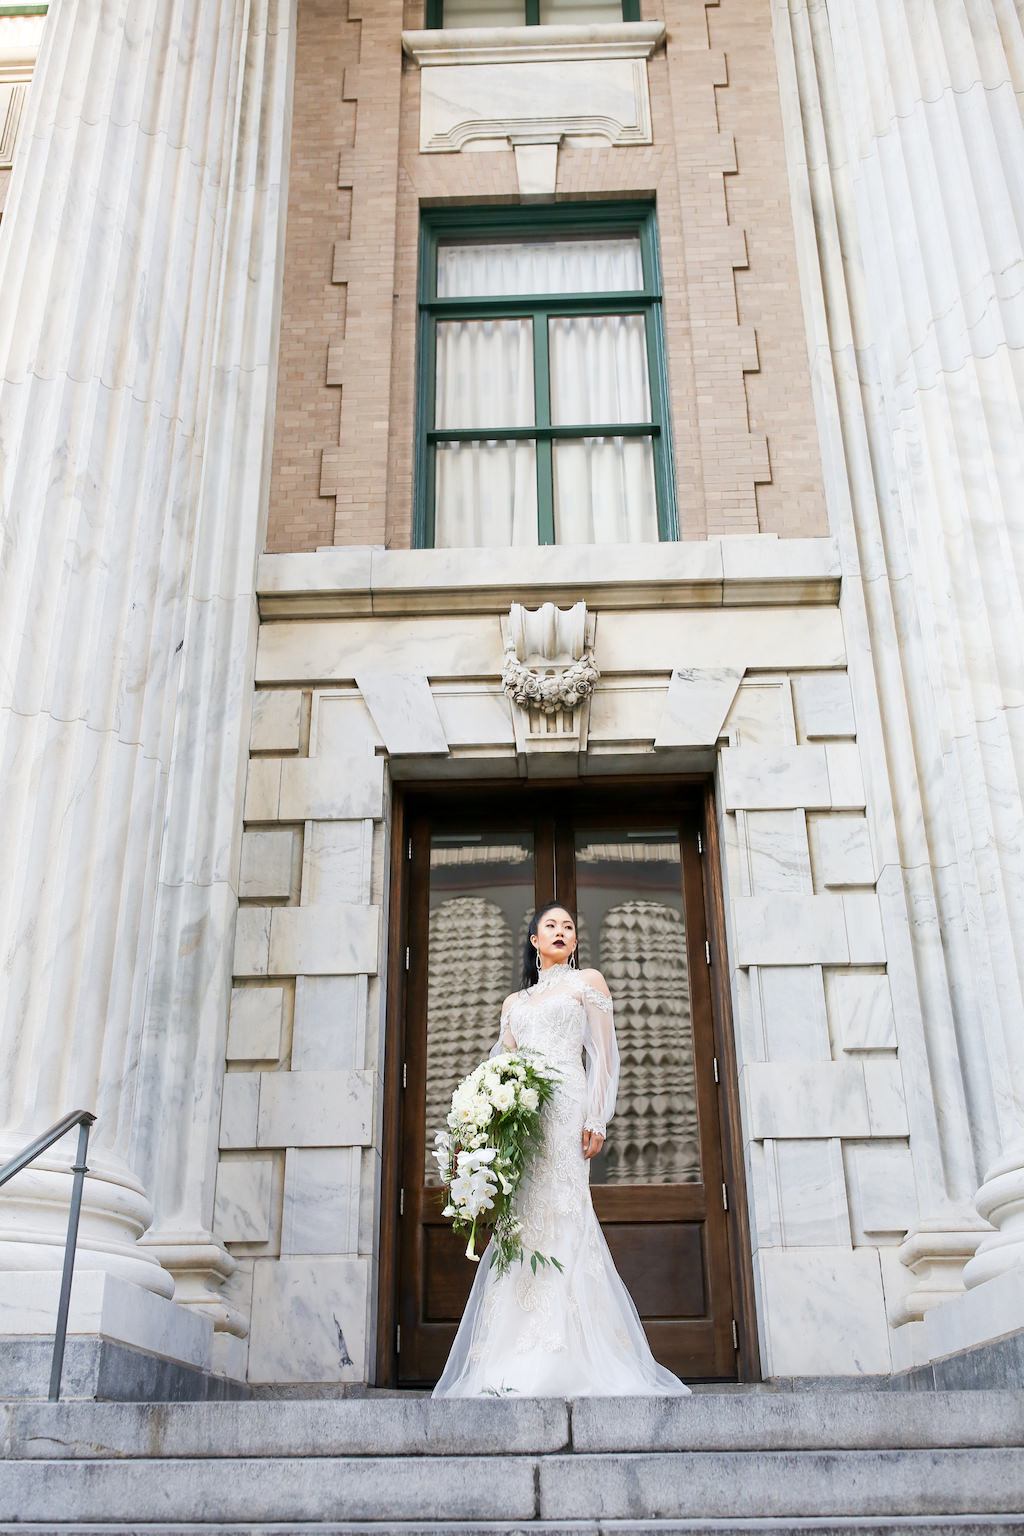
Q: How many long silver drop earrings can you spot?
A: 2